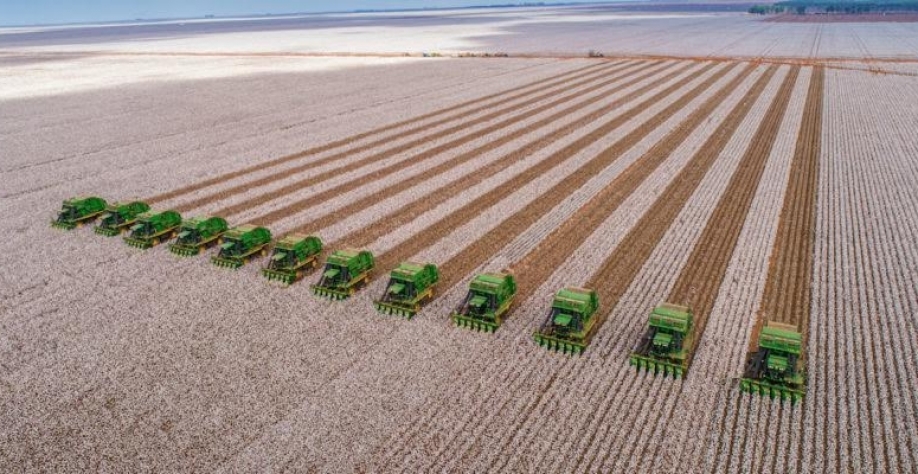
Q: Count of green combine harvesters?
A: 12